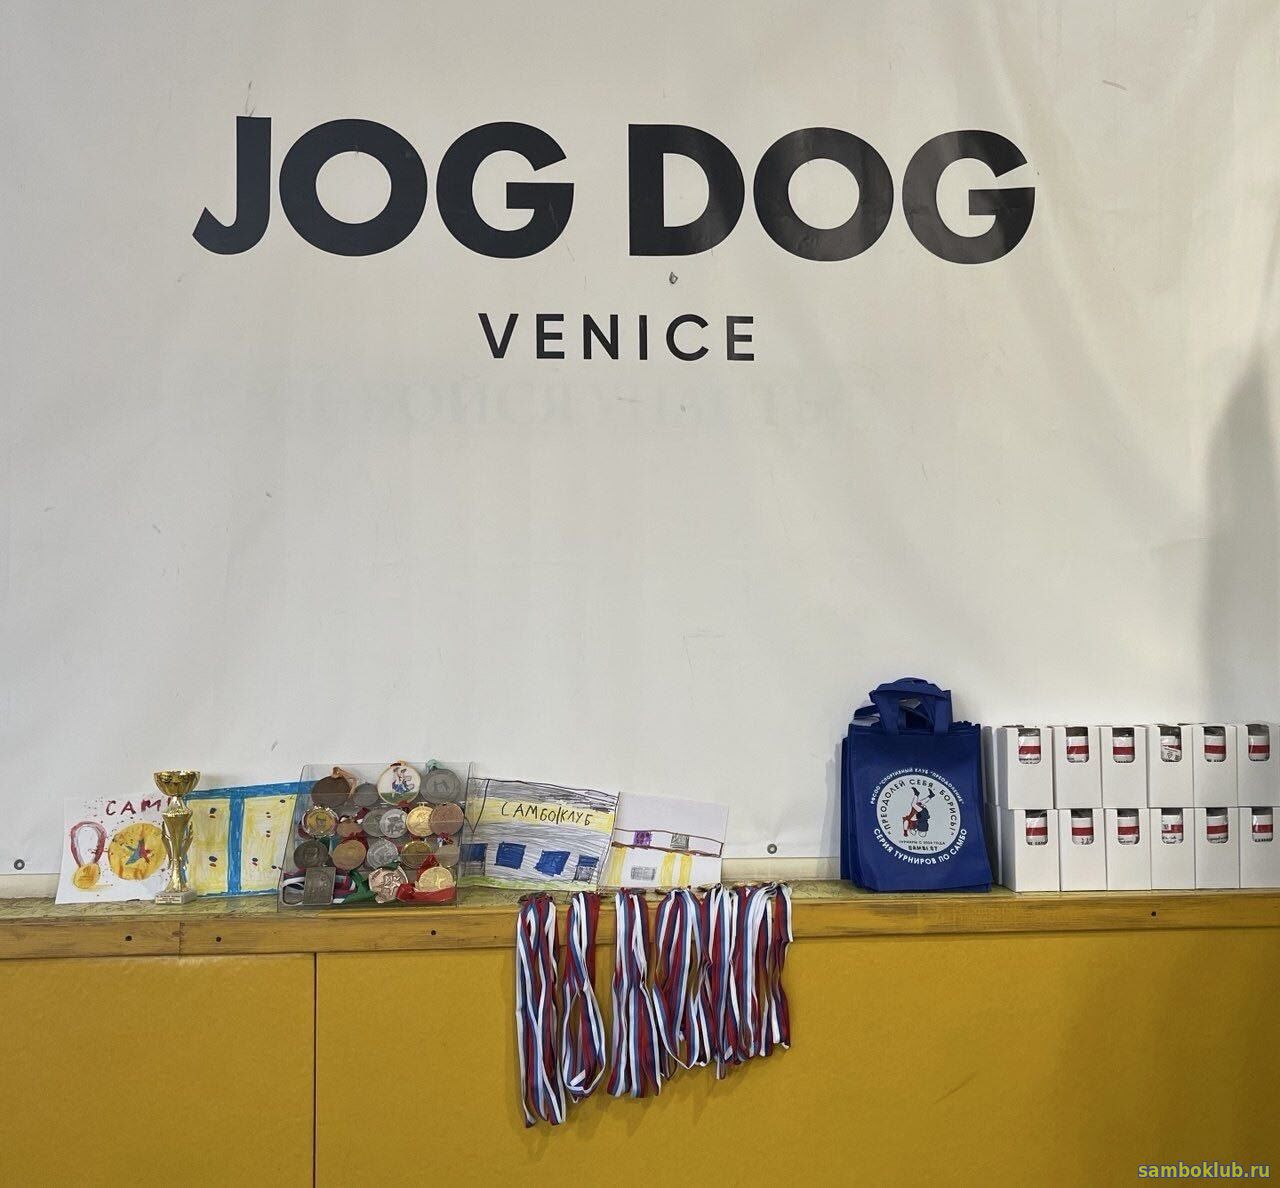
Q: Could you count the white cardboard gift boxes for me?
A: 12